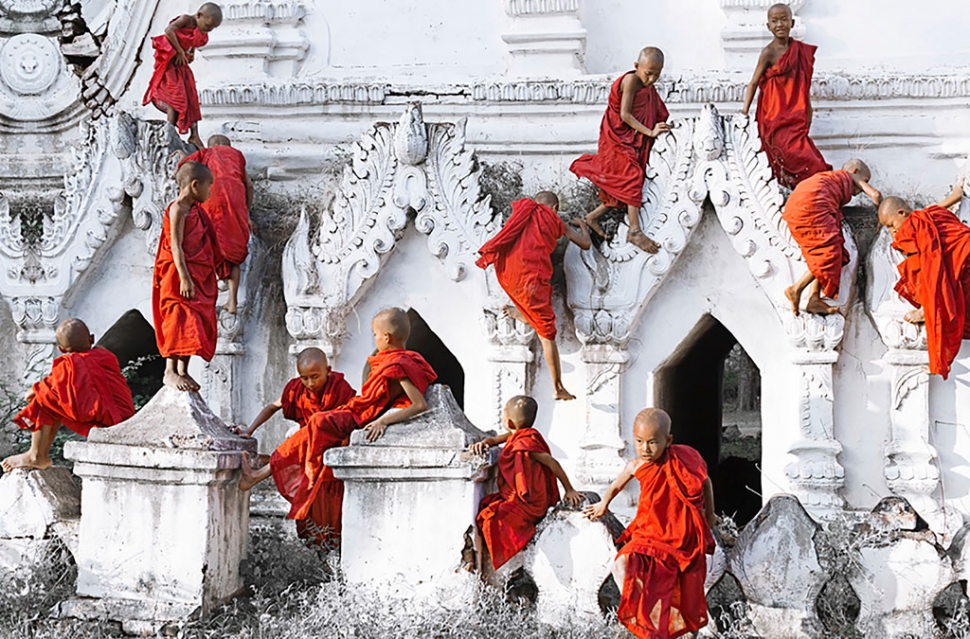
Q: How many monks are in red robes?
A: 13